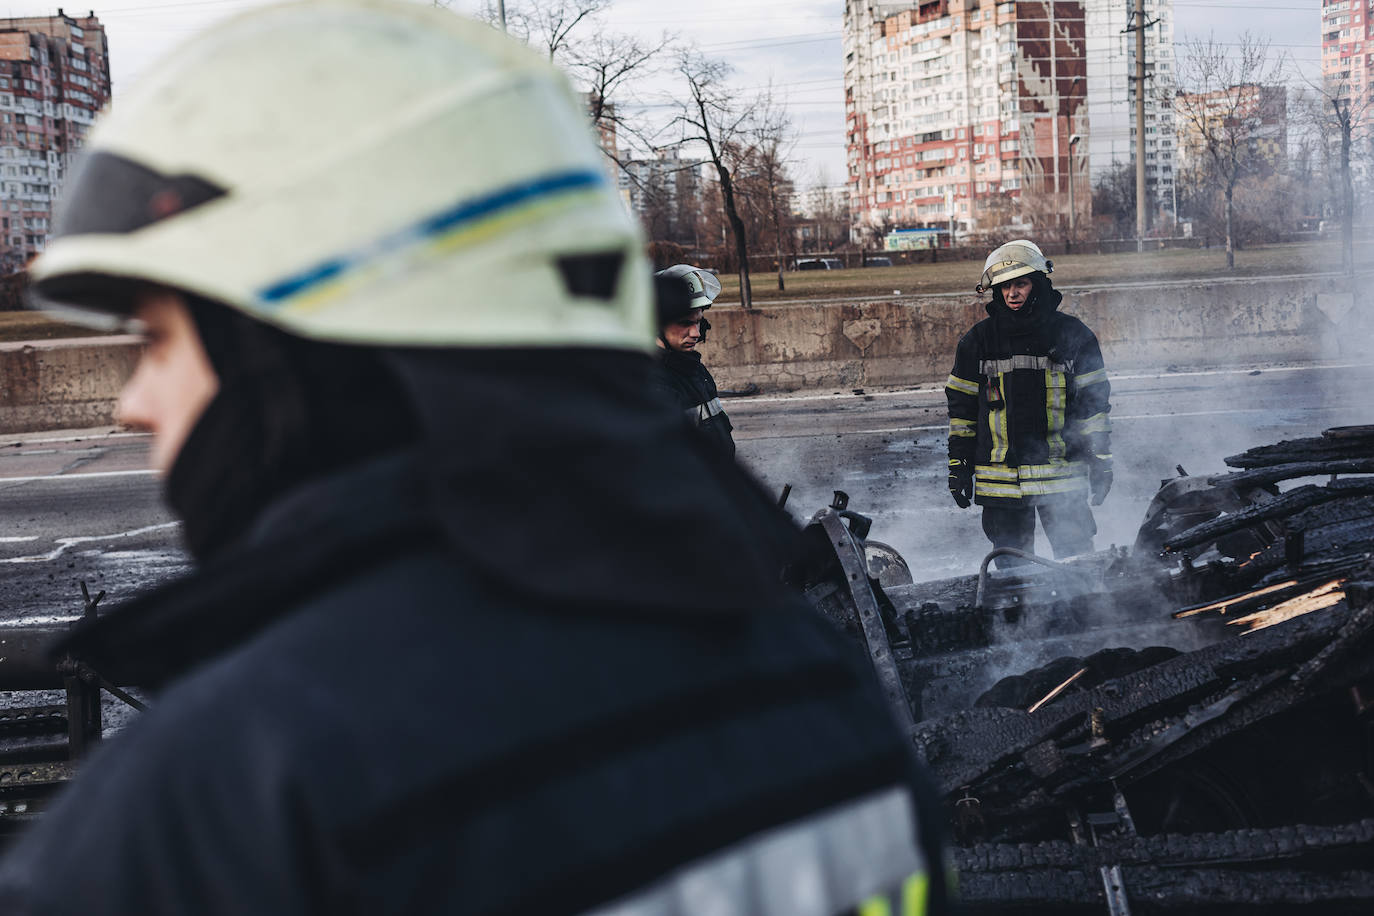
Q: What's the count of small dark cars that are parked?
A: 2